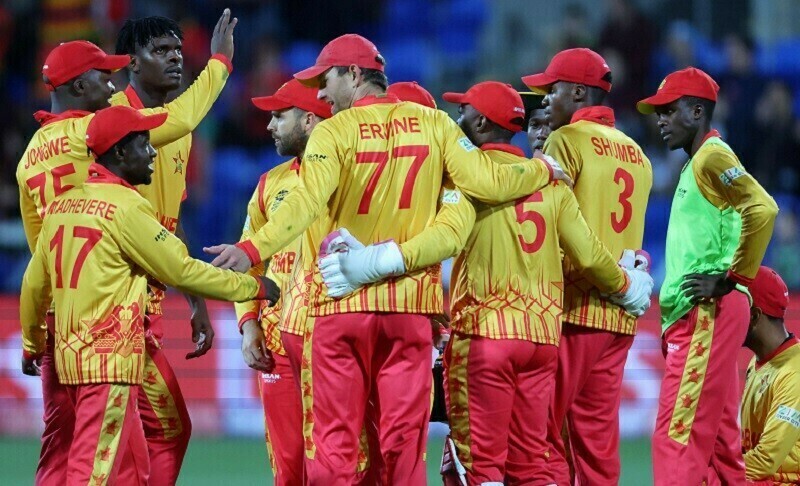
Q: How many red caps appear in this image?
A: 9